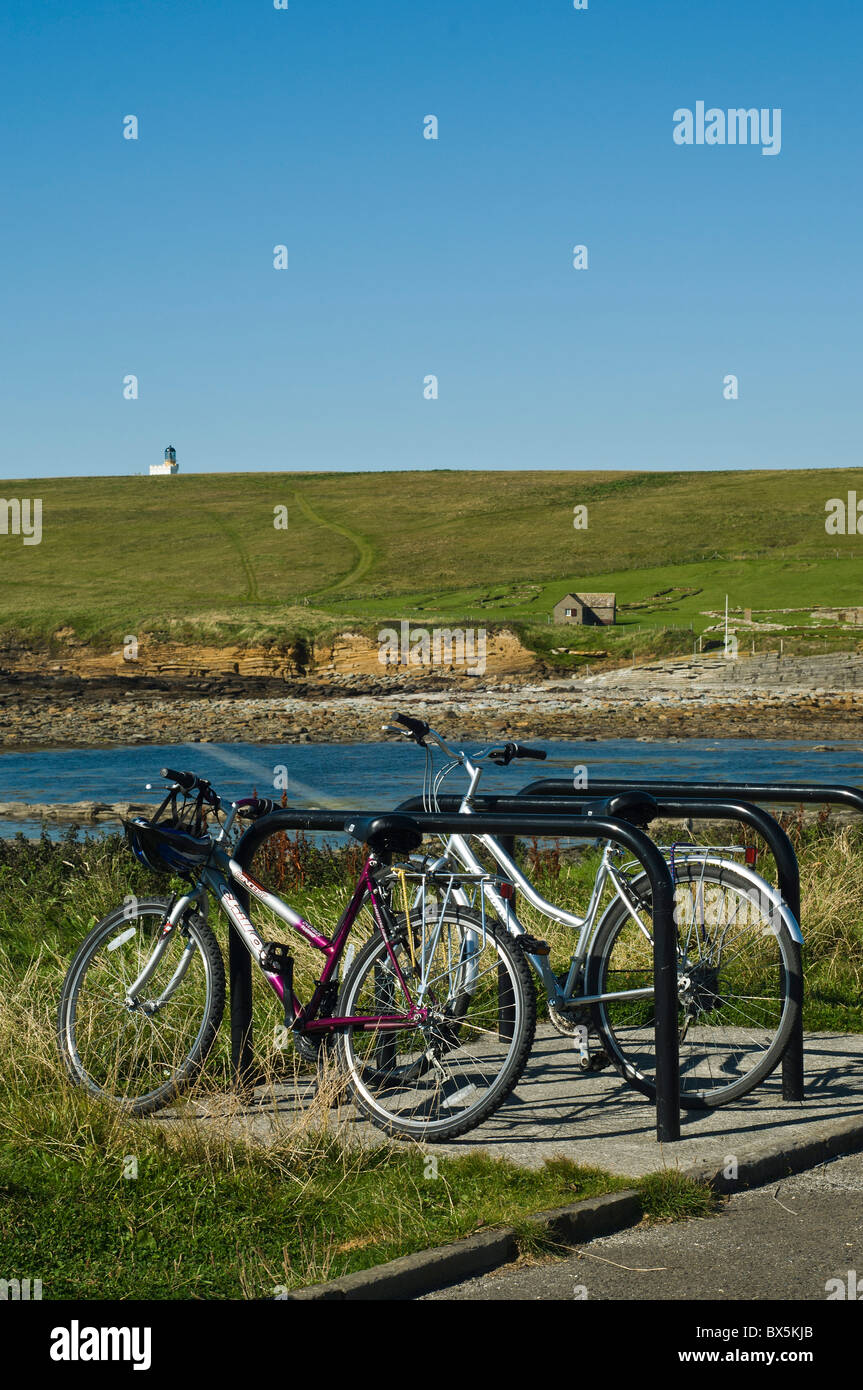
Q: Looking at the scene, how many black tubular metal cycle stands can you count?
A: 3